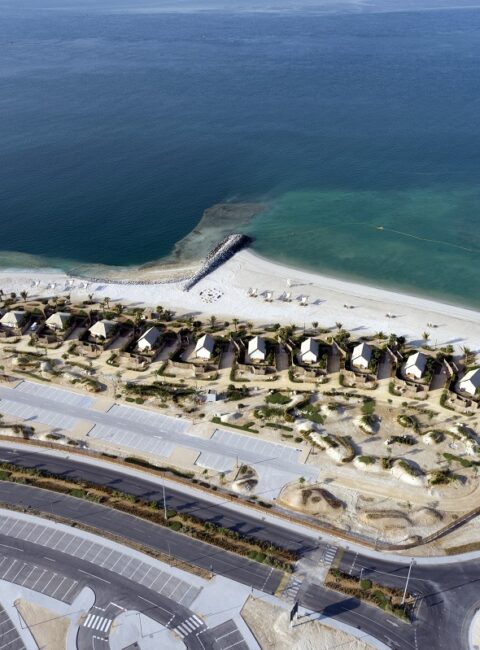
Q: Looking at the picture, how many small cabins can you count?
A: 10